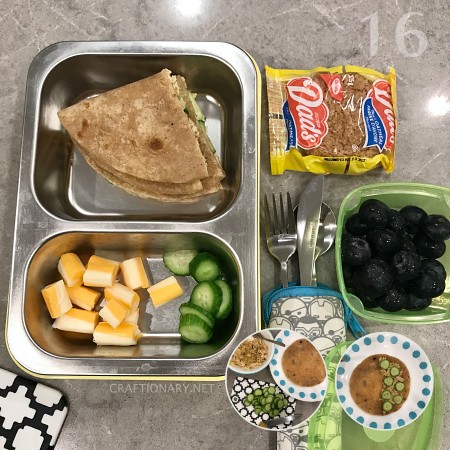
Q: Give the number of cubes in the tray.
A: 11